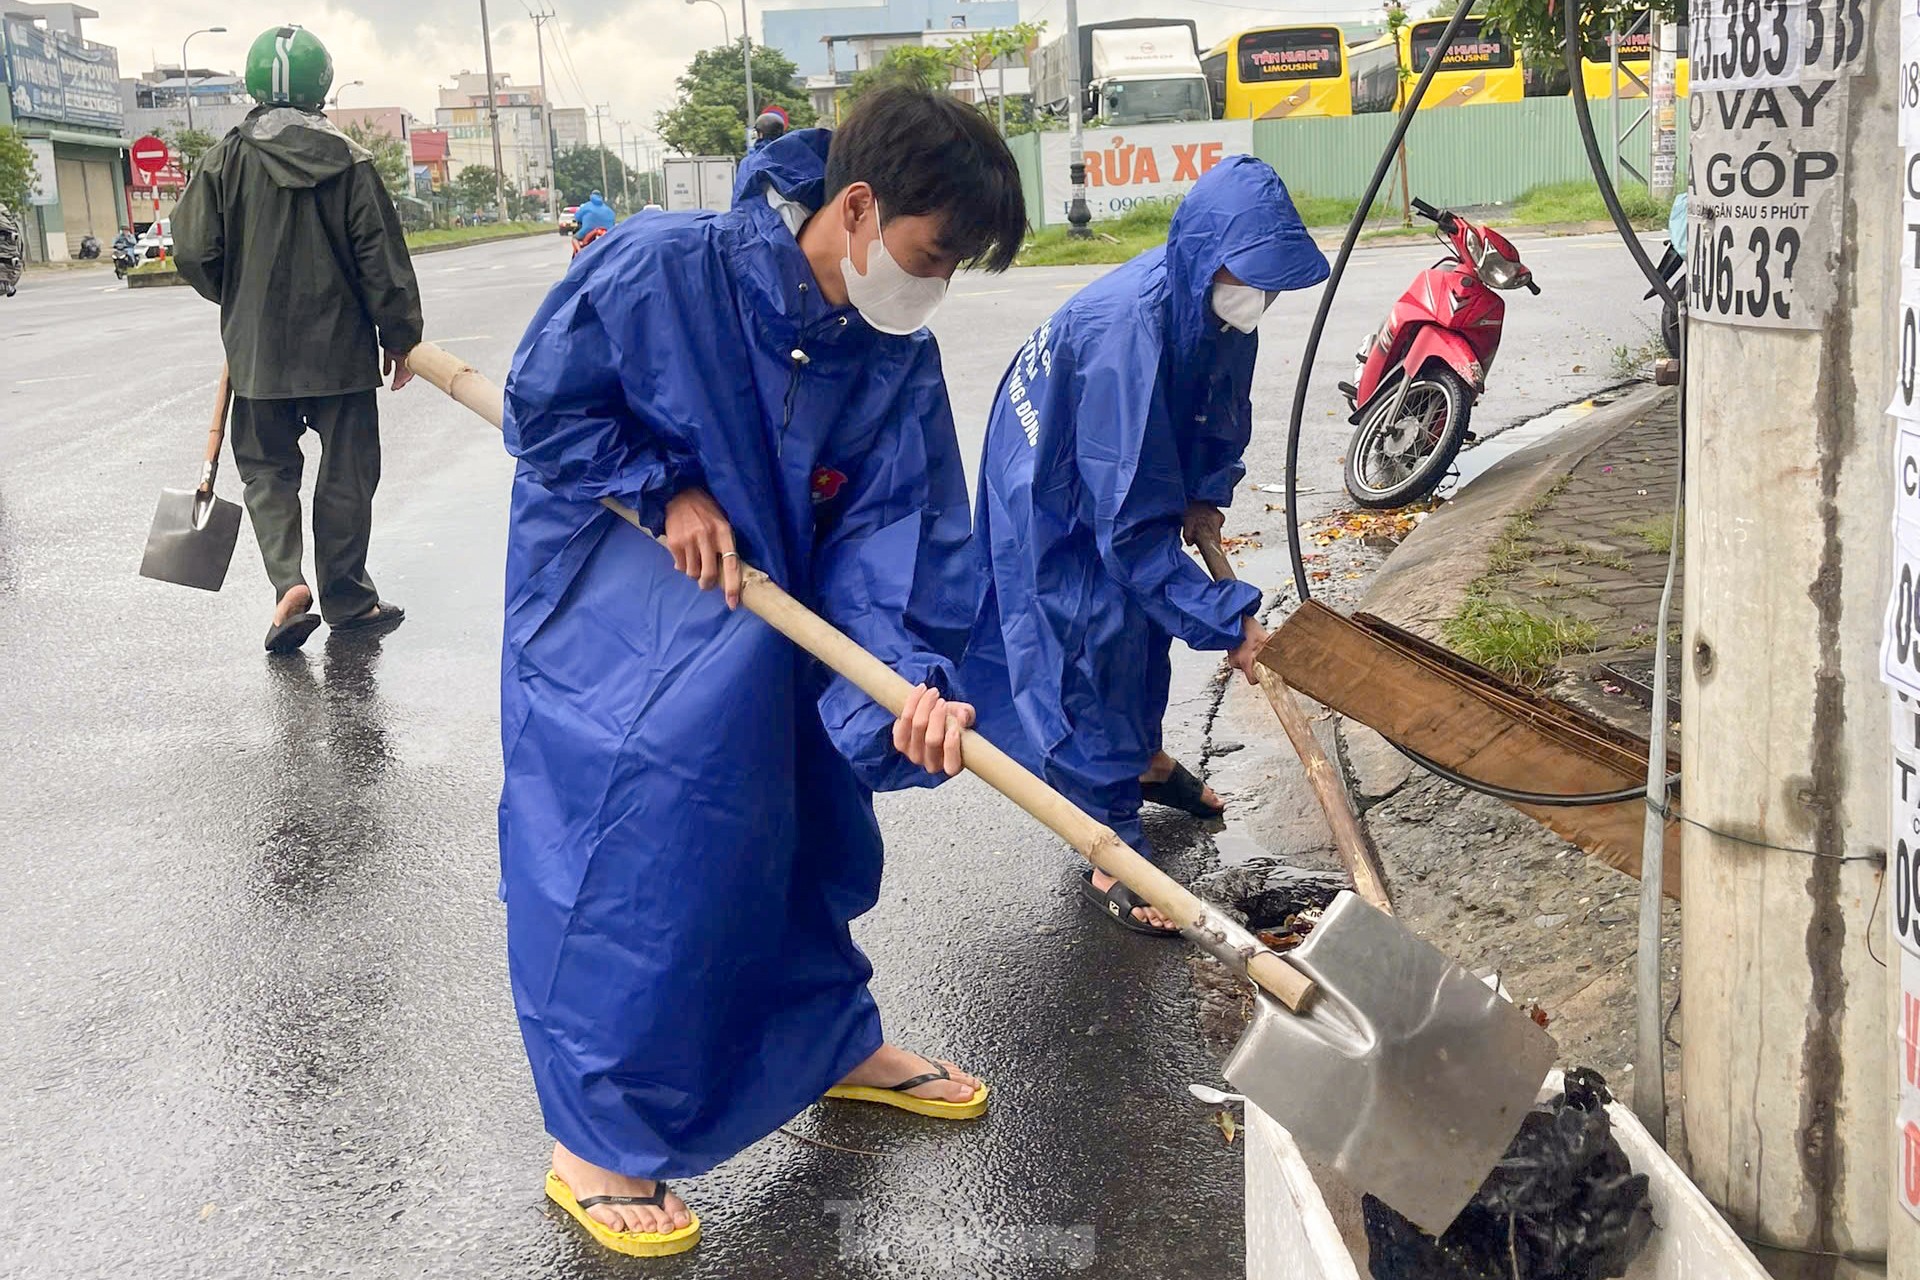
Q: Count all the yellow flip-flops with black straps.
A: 2